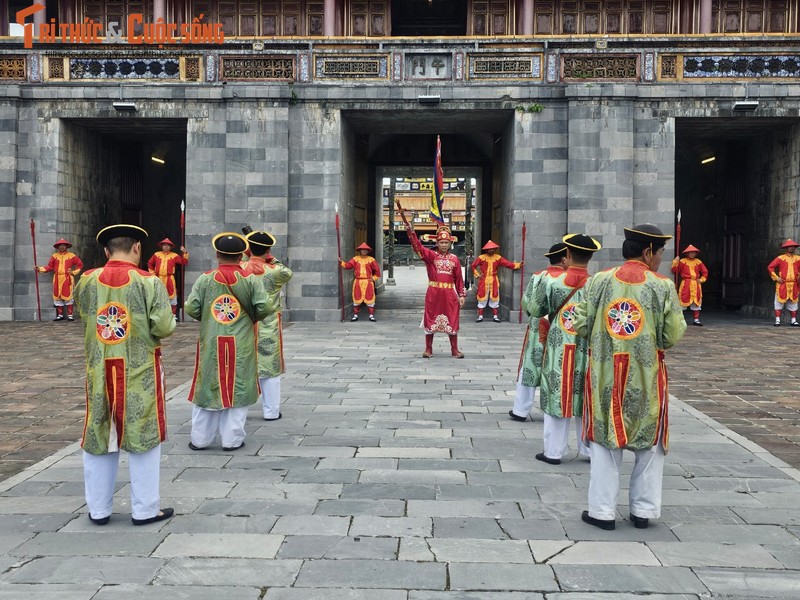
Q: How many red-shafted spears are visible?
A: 5